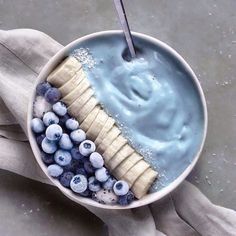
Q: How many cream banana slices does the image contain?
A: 14